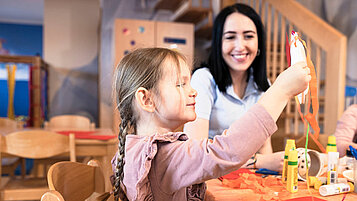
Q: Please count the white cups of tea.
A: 0